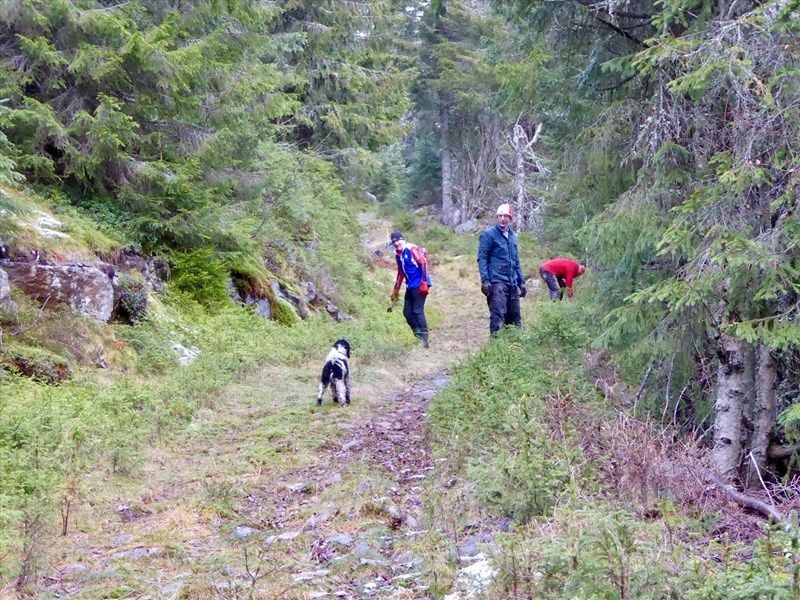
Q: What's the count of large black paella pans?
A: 0